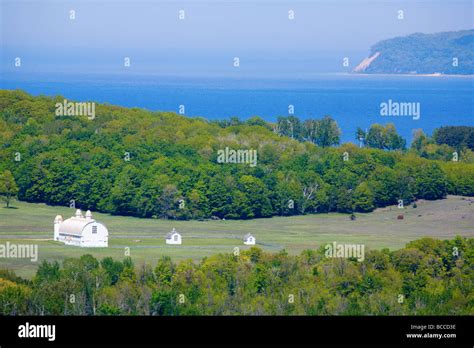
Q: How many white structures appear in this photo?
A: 3